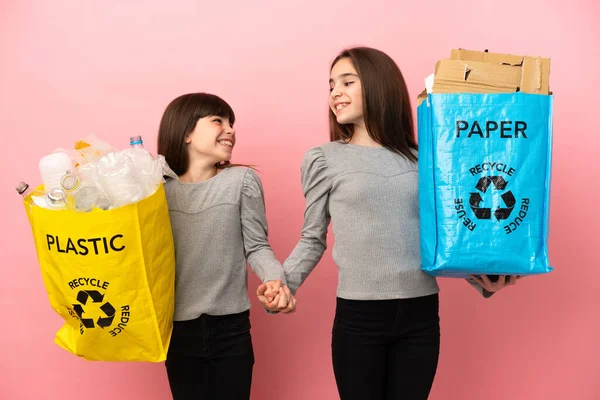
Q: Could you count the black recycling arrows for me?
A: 6